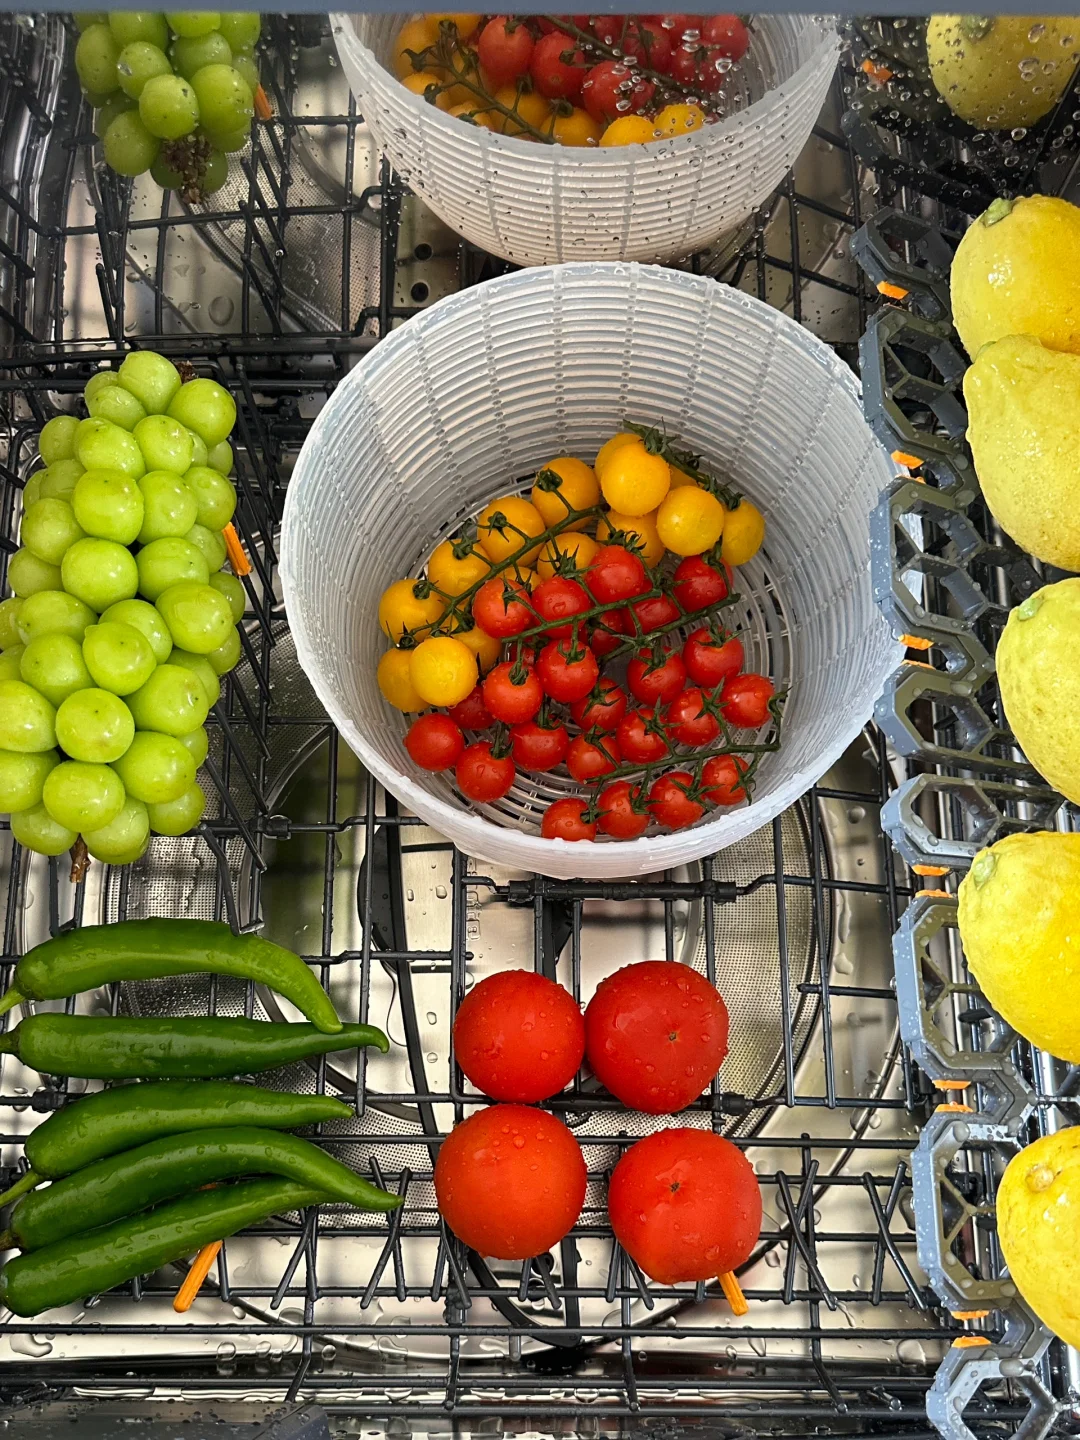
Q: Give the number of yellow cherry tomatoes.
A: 15